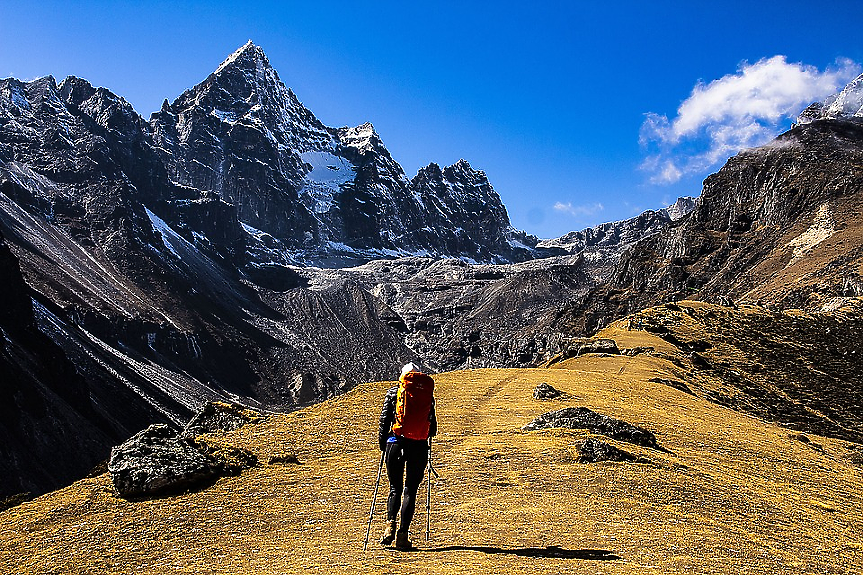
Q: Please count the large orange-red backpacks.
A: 1